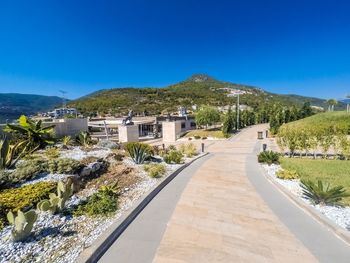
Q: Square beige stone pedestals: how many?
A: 2